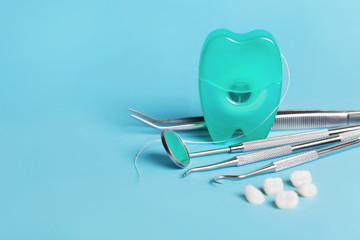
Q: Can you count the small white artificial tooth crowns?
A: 5